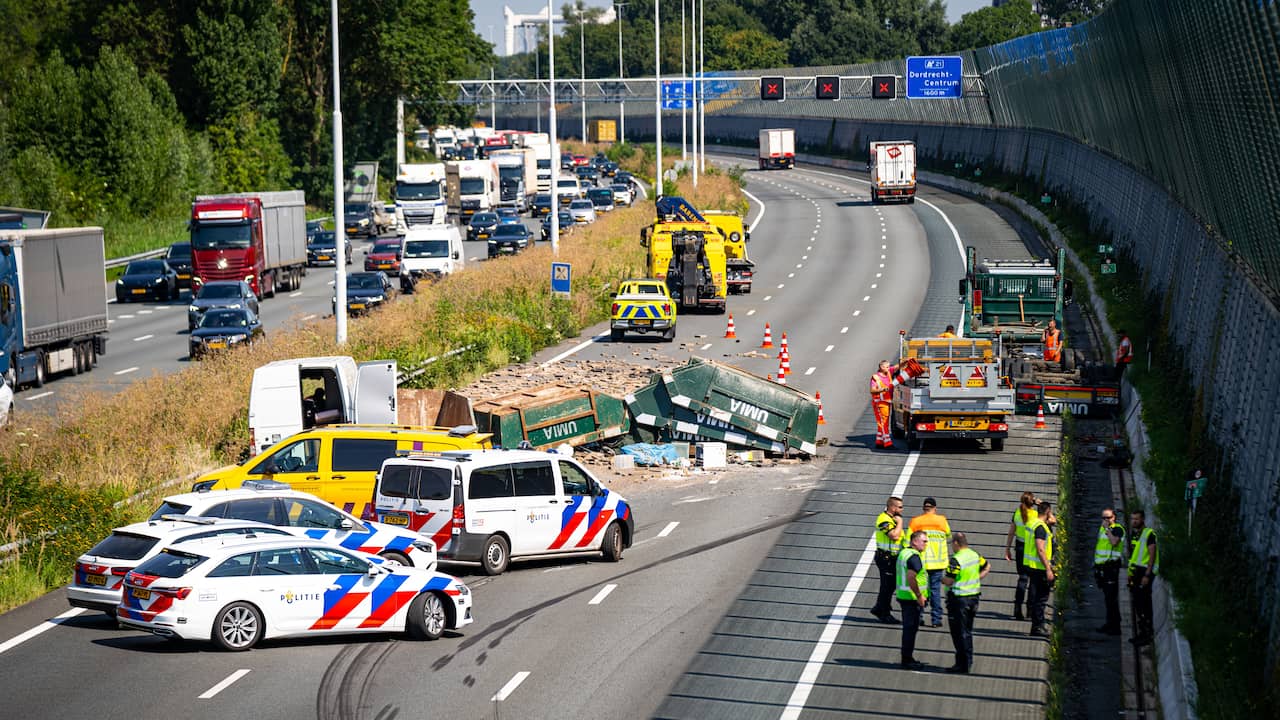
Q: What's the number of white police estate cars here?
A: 3